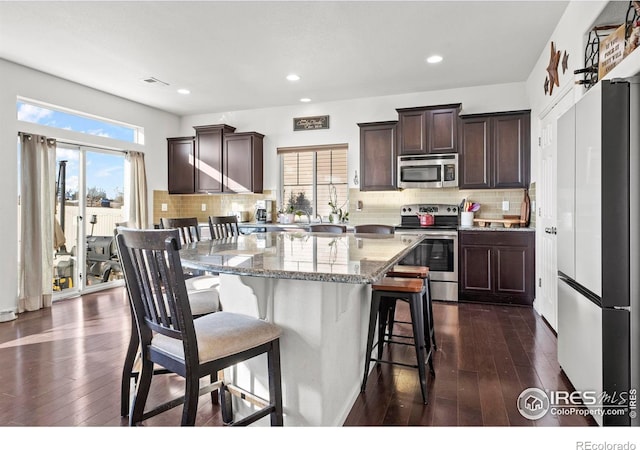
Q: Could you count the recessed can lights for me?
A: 4